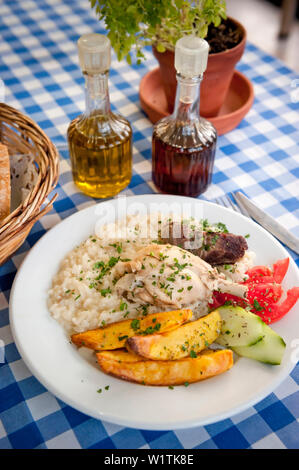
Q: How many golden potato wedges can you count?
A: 3